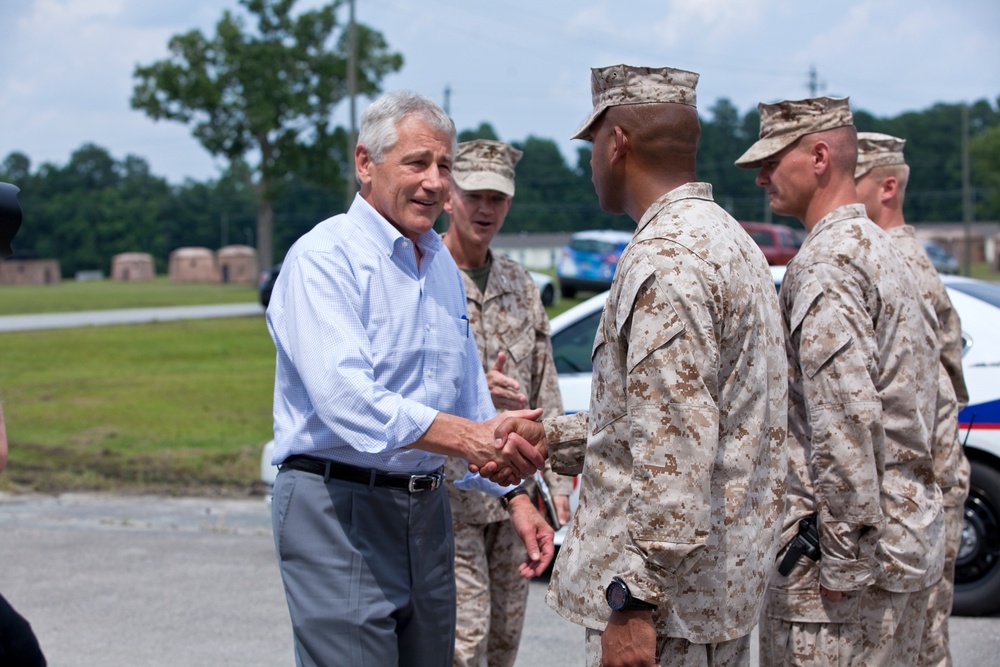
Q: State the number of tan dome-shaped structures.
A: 3